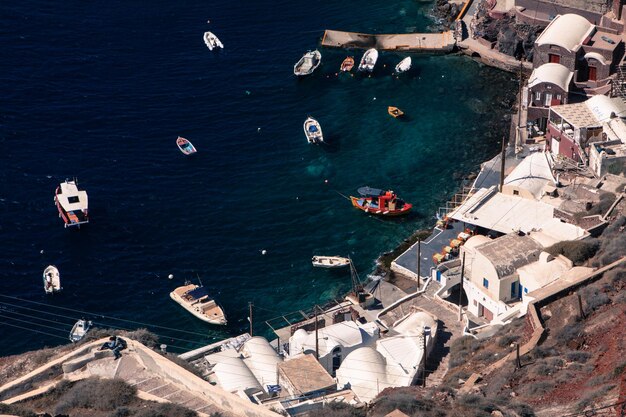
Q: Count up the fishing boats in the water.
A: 14